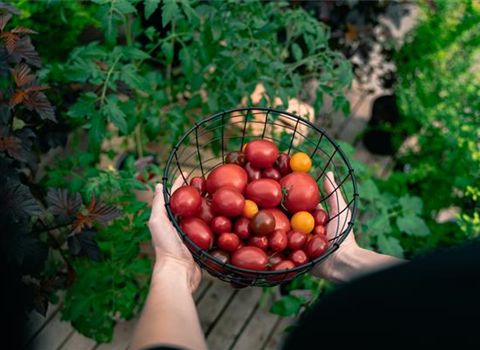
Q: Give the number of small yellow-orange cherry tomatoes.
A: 3